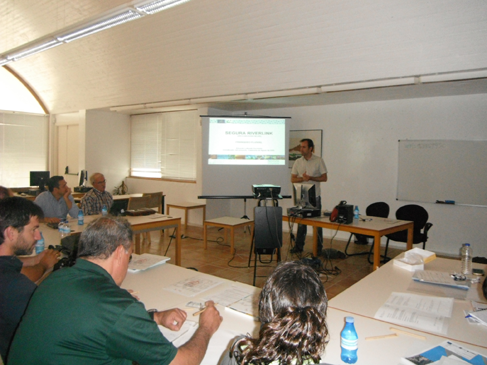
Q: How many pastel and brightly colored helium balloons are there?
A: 0